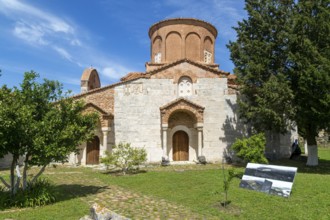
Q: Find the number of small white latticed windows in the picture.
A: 3